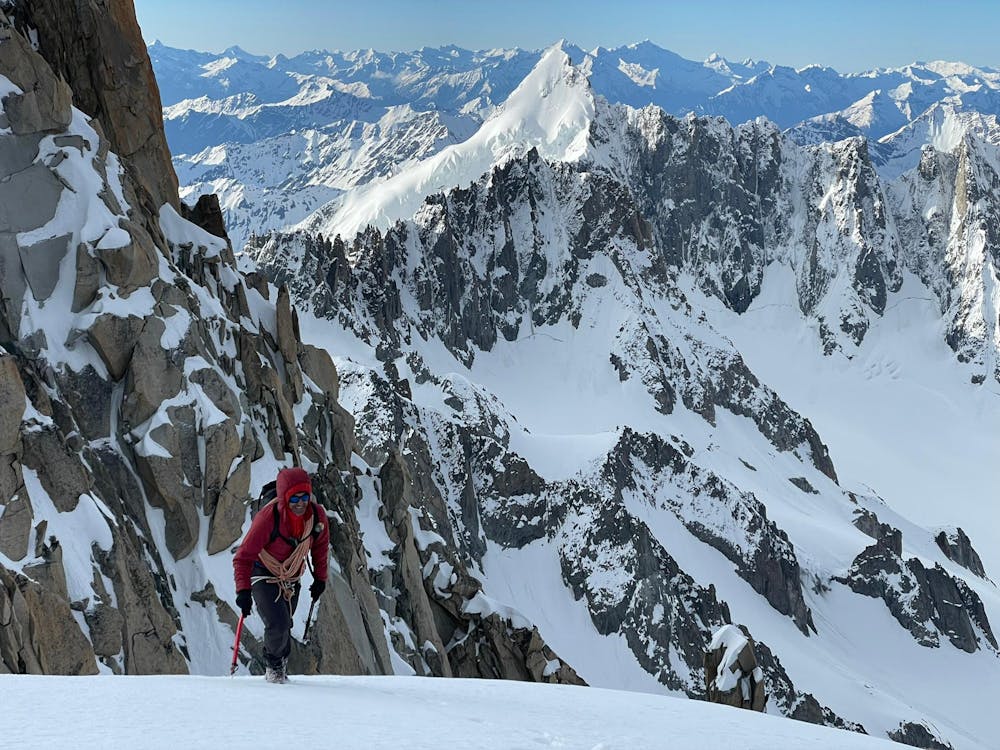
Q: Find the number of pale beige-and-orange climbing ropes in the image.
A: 1